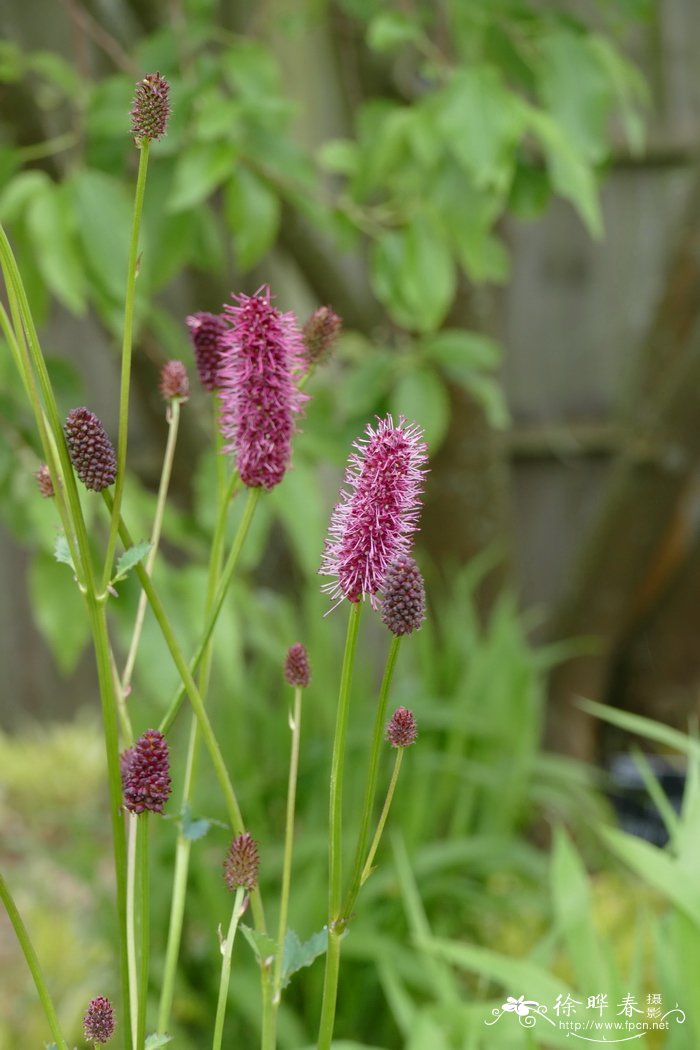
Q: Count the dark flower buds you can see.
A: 12